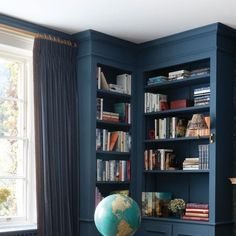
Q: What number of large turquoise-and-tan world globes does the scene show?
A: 1